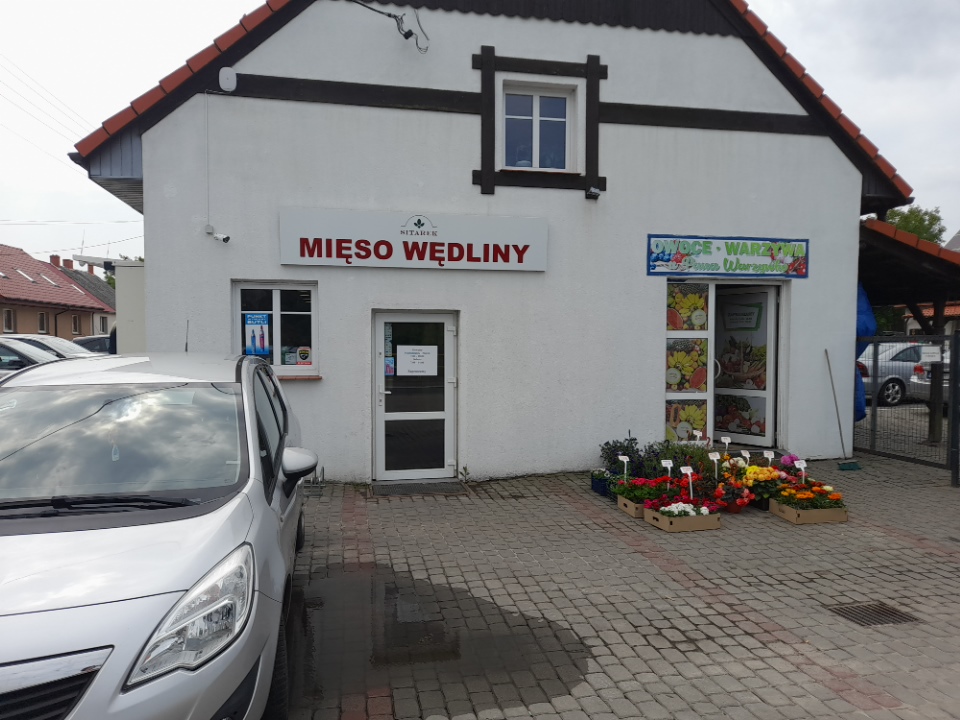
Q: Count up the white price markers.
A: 9